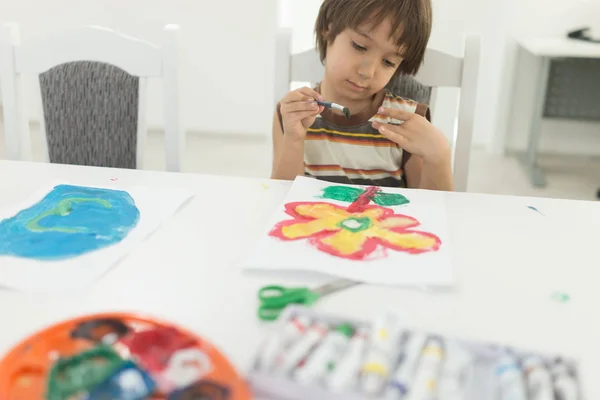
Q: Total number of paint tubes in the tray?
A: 11